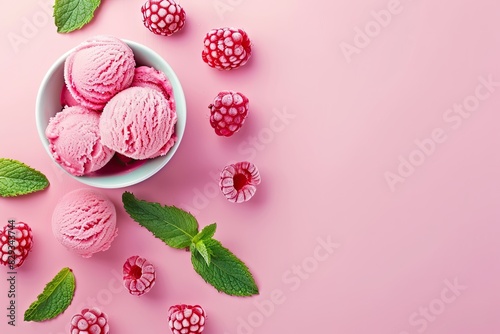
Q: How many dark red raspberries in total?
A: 8